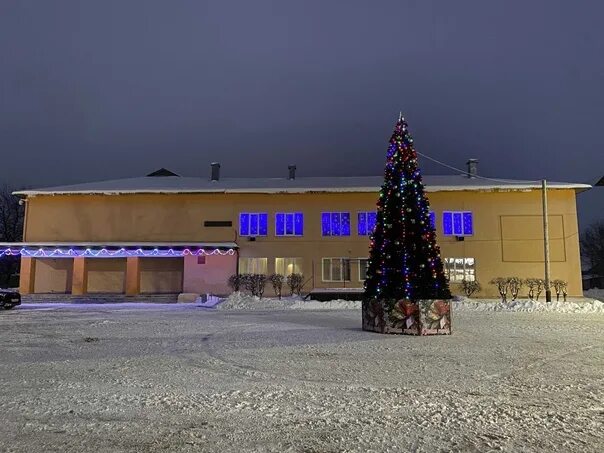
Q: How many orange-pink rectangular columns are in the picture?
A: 3